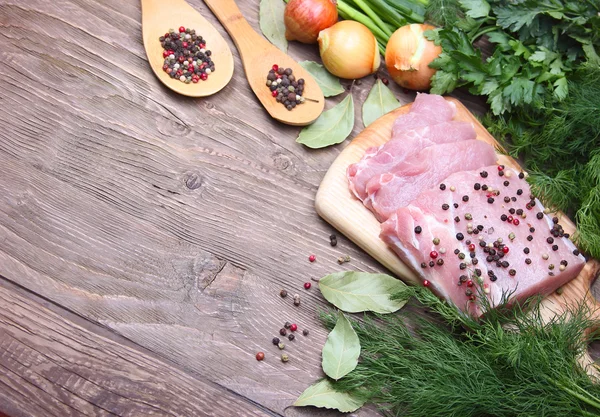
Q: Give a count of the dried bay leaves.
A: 7